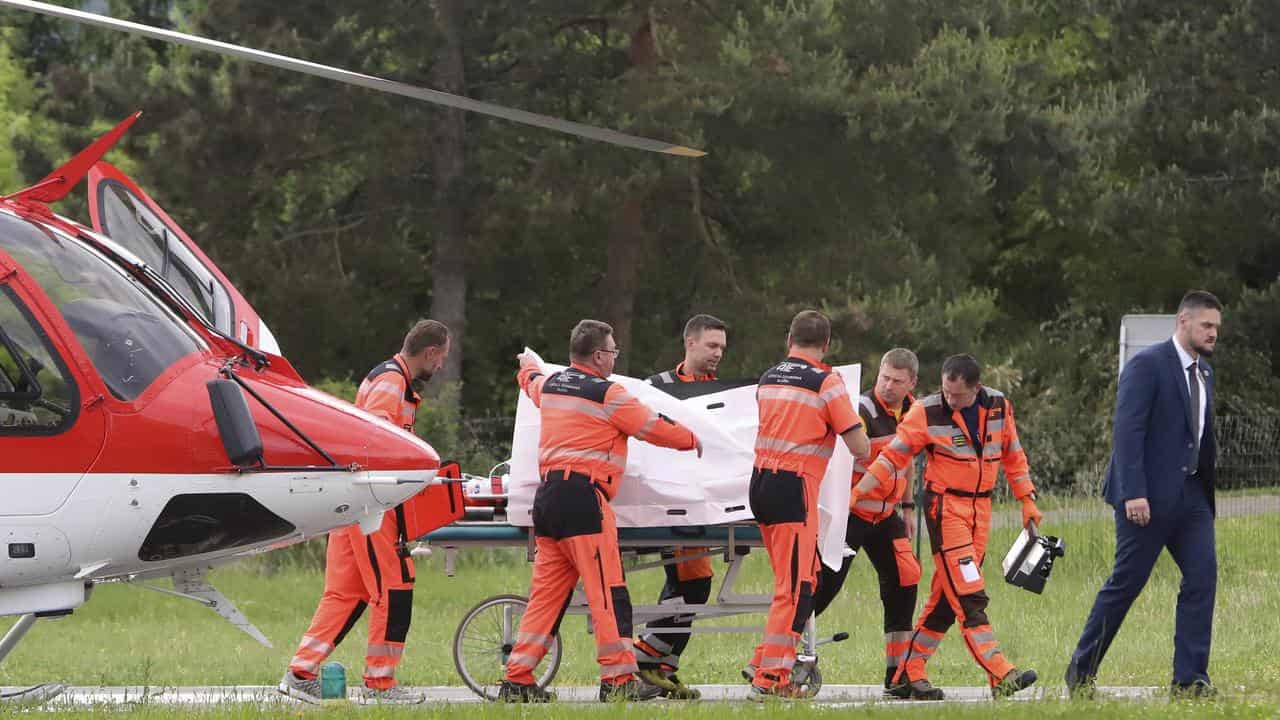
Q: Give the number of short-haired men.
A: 7